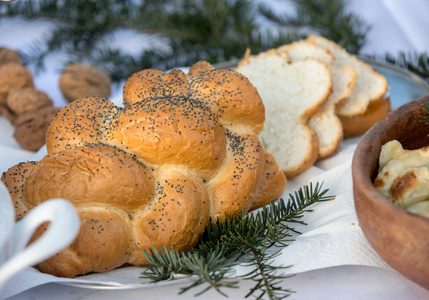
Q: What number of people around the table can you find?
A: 0